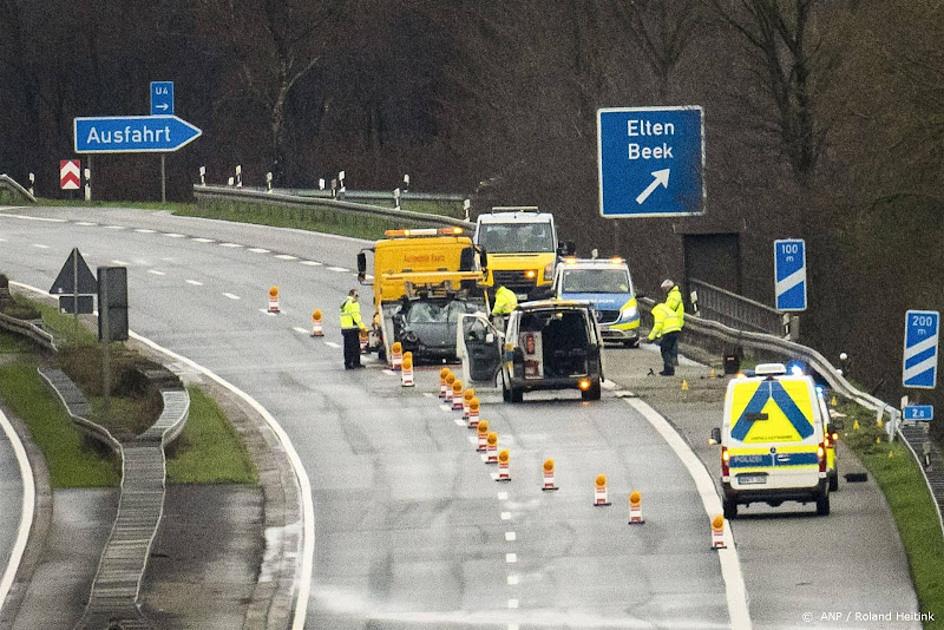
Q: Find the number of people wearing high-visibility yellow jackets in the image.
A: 4